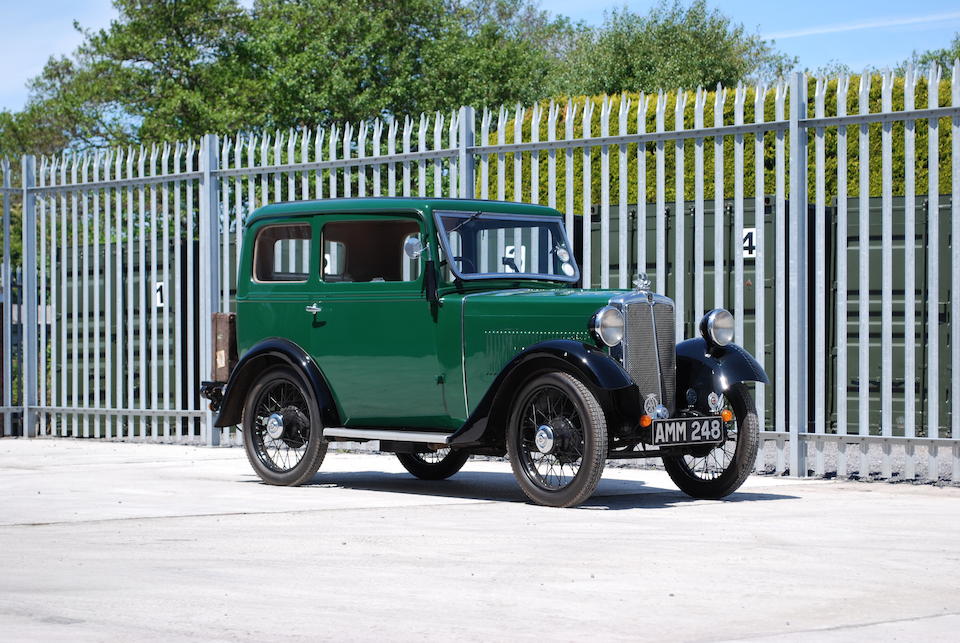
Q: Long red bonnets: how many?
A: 0